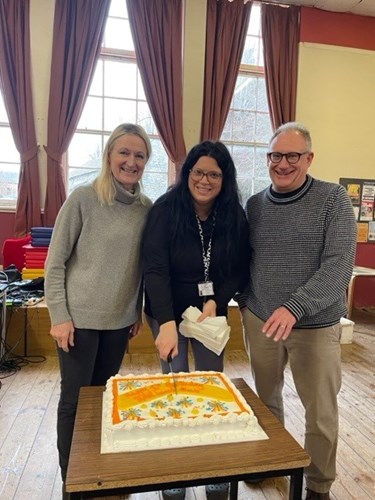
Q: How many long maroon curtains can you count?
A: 5